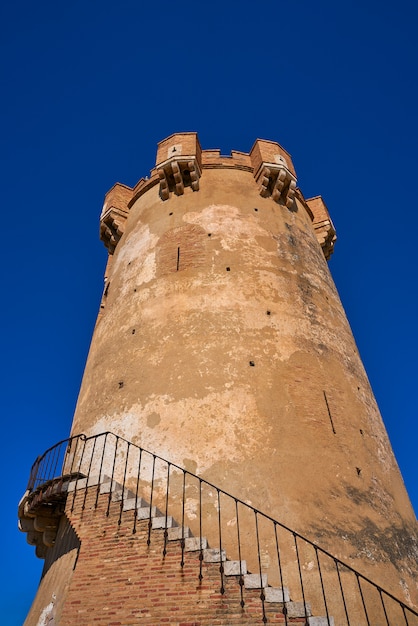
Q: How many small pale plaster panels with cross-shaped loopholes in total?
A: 2